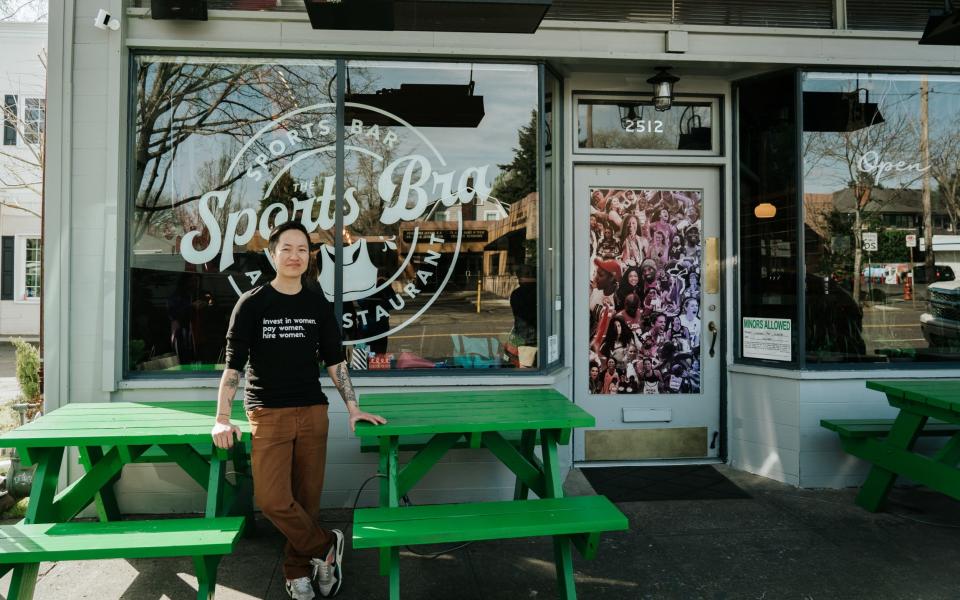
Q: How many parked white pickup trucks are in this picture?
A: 1